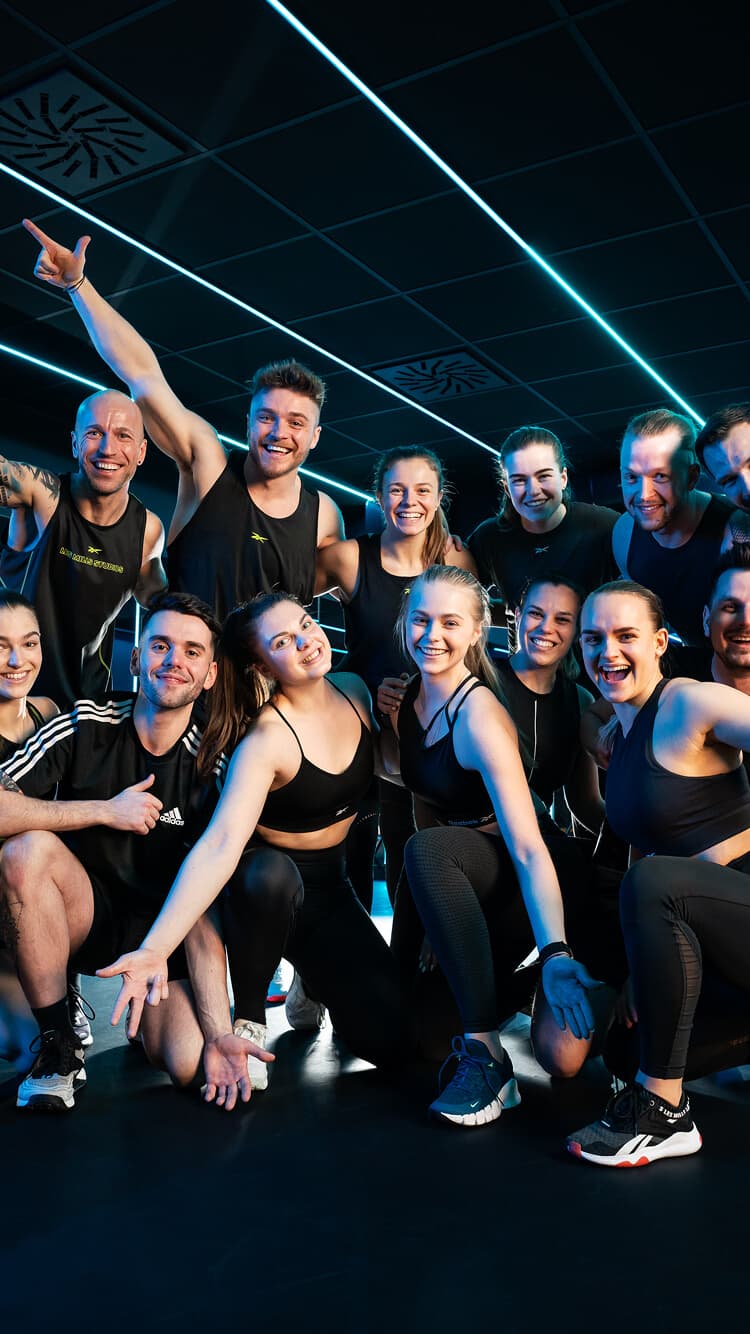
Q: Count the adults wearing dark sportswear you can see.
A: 13